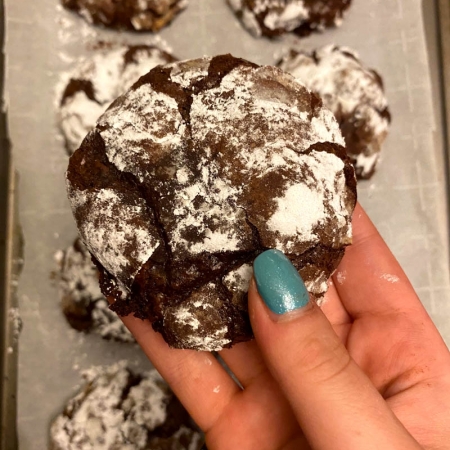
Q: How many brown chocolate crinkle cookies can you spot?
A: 7